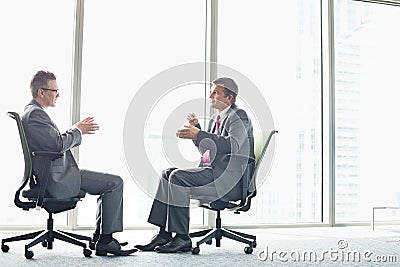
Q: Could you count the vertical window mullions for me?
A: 3